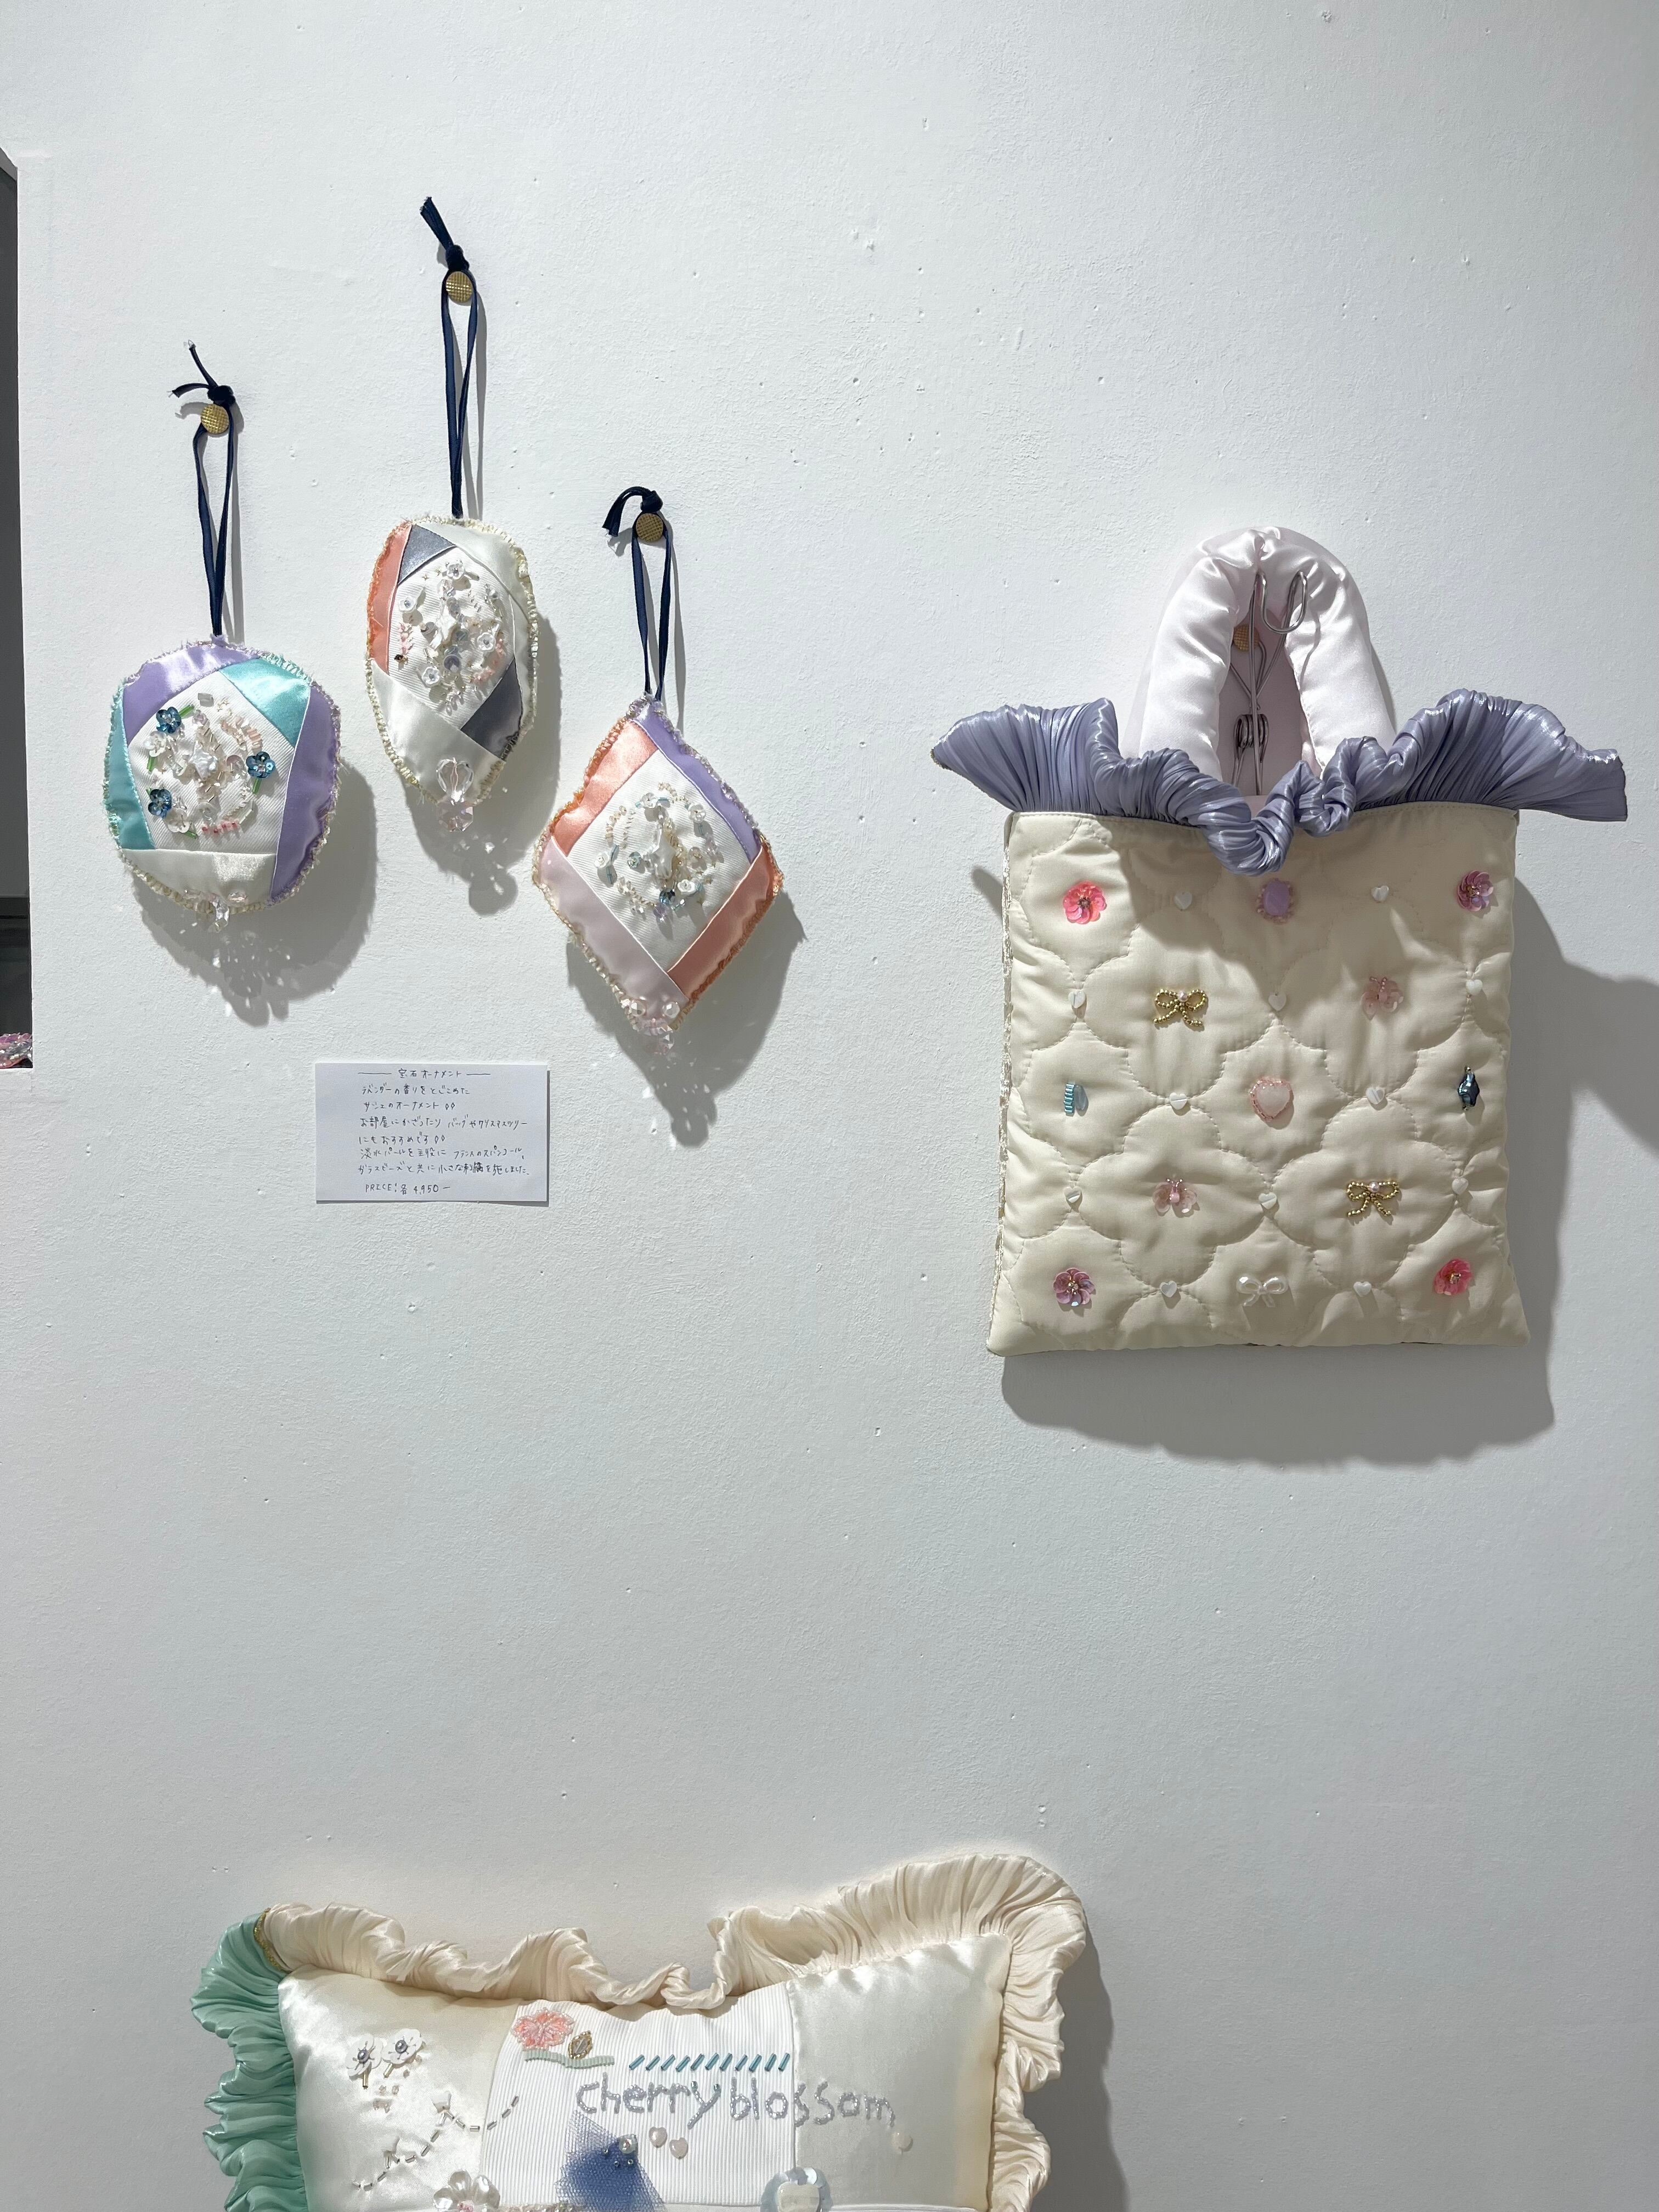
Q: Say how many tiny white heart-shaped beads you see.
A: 12